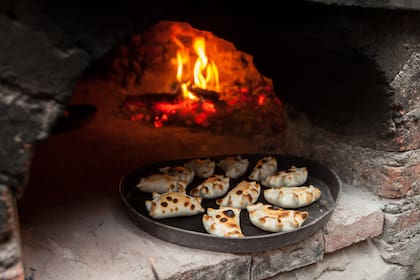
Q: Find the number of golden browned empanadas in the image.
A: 12